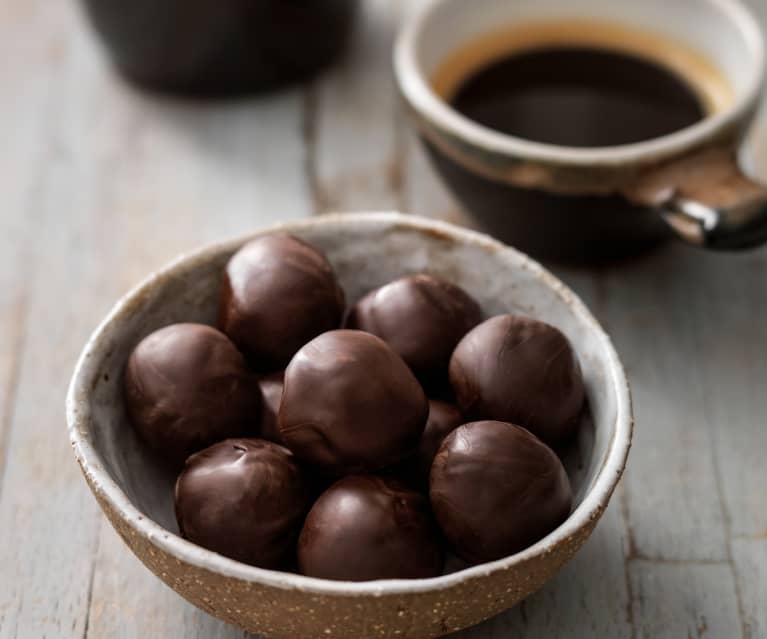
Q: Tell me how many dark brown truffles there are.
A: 10